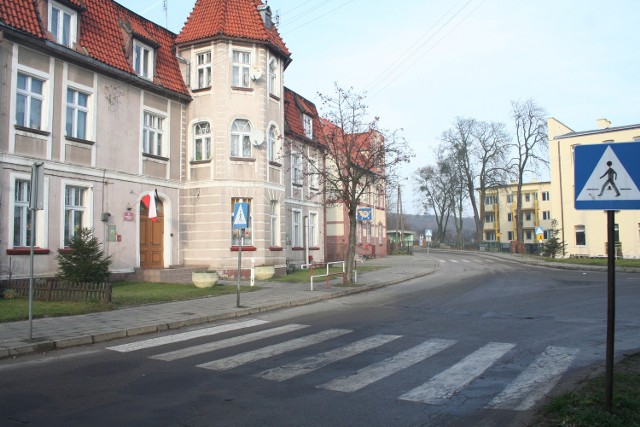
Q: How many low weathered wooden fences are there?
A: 1